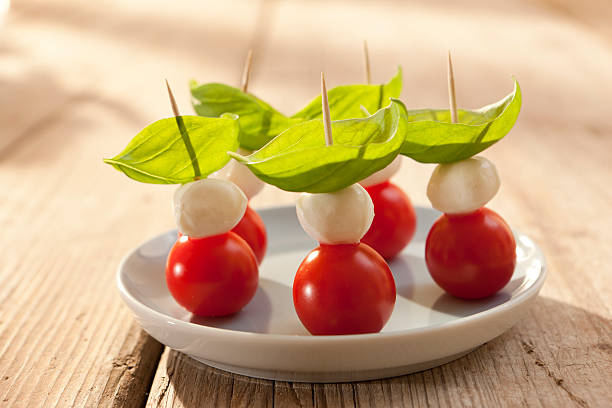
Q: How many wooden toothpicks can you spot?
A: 5